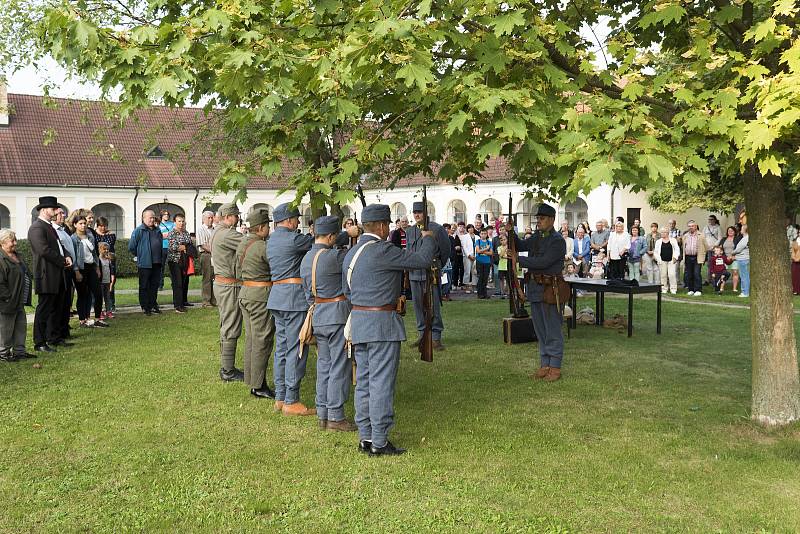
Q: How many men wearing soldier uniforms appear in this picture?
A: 7